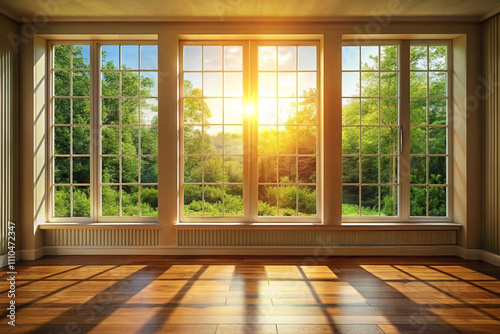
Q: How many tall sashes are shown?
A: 6